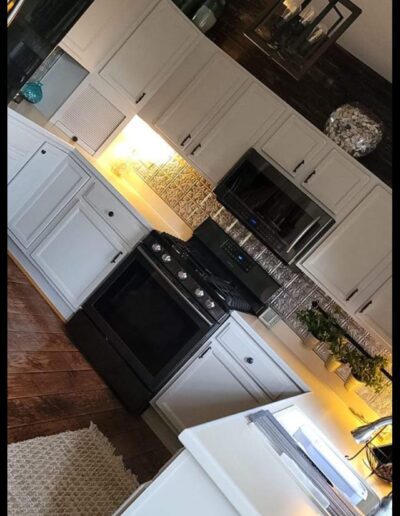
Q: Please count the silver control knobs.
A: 5